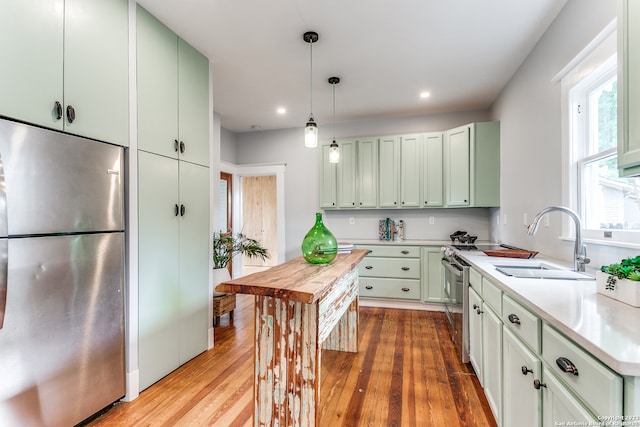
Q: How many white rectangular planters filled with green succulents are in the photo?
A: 1